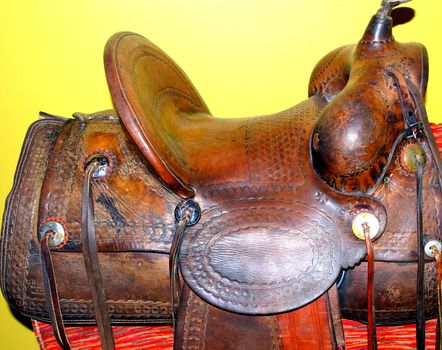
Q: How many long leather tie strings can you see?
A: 6